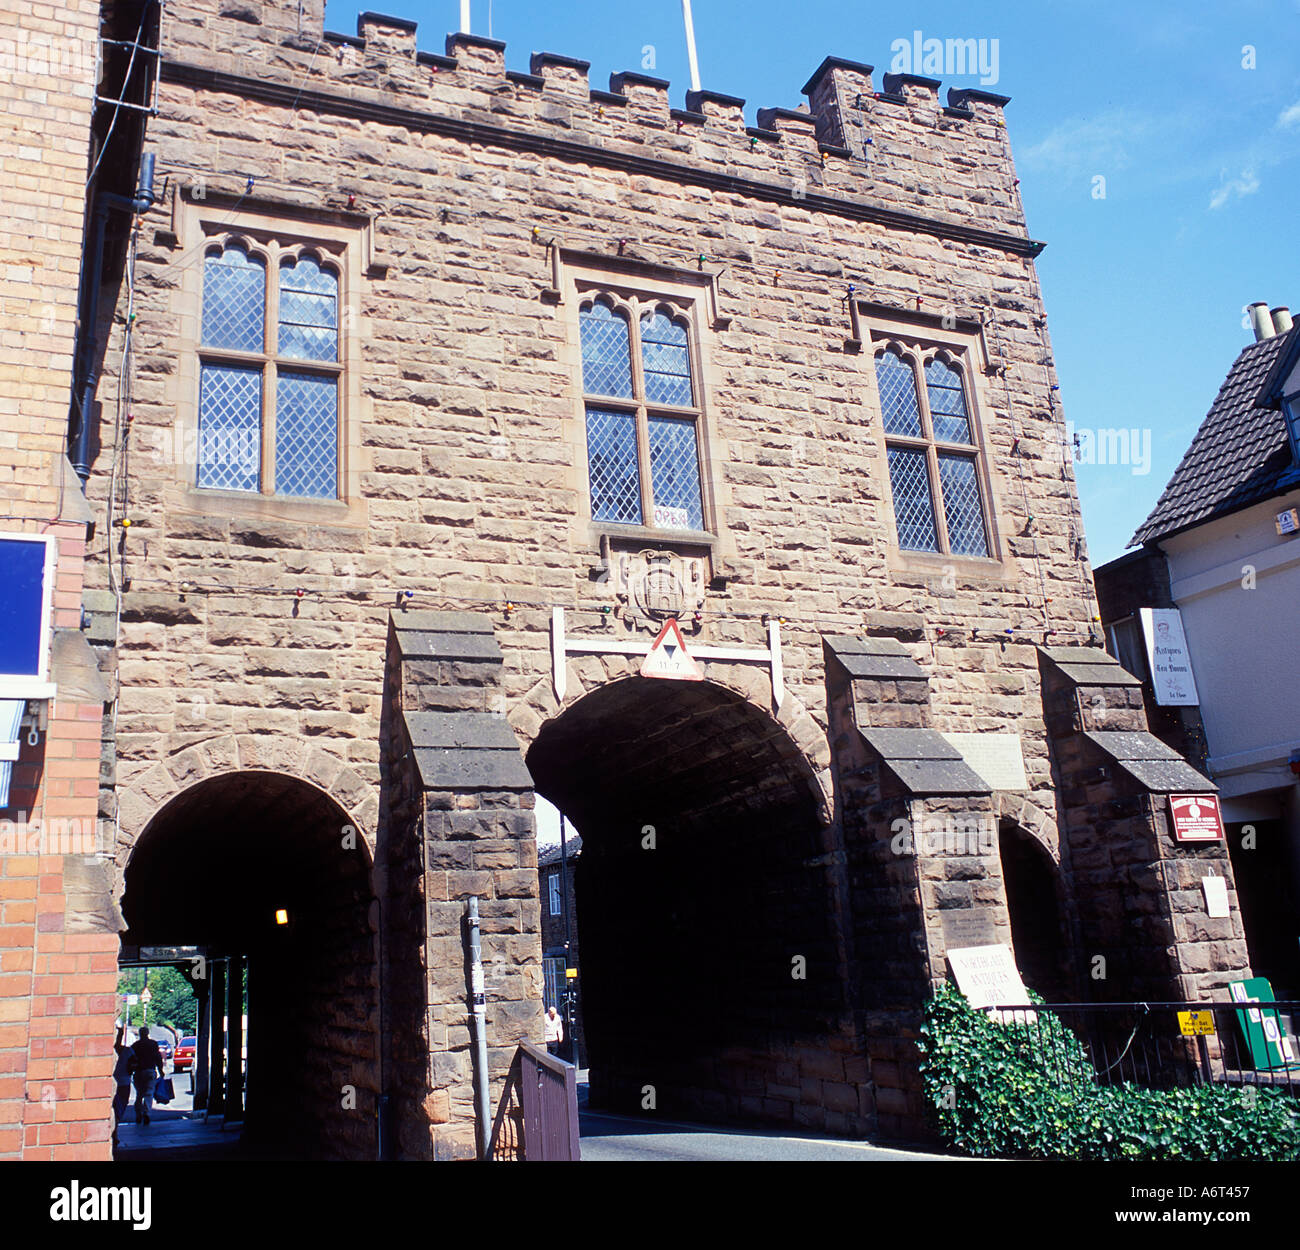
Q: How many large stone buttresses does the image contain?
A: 3